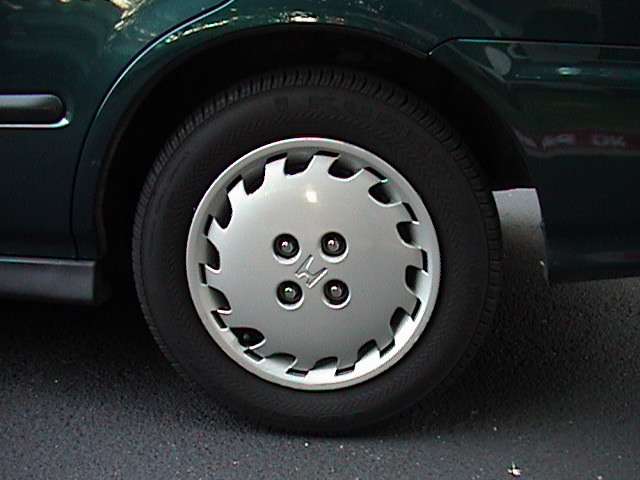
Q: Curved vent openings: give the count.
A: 14